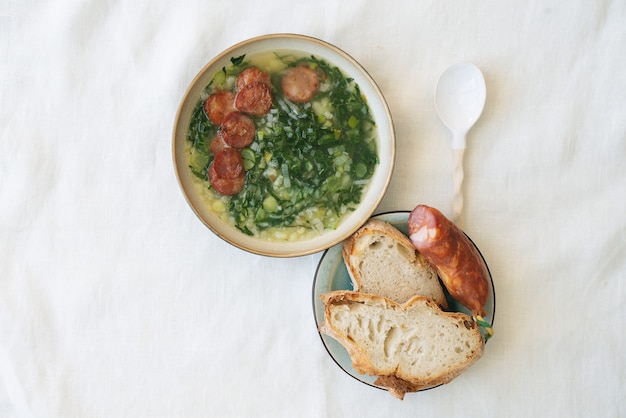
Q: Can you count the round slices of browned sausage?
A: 8